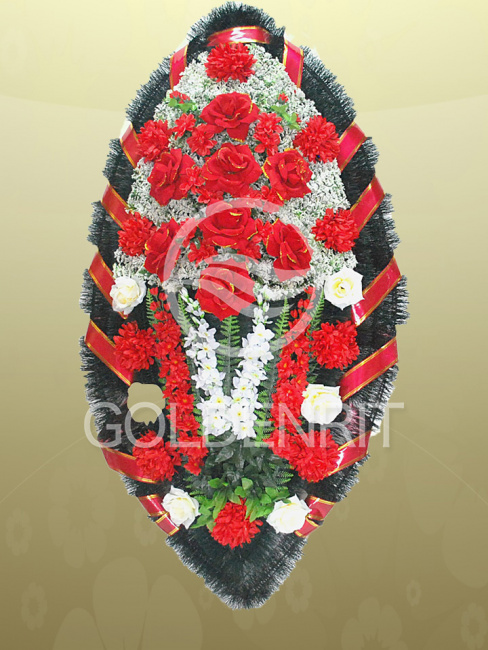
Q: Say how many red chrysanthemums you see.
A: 10